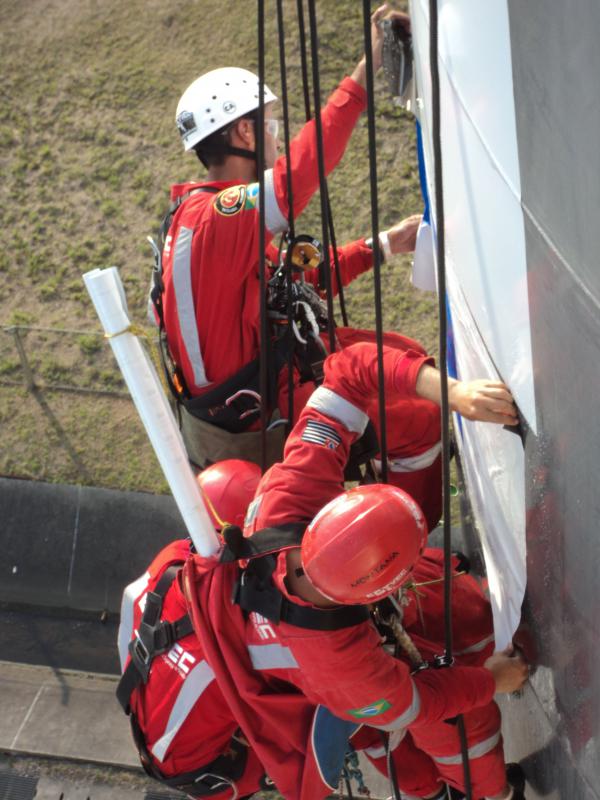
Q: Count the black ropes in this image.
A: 6